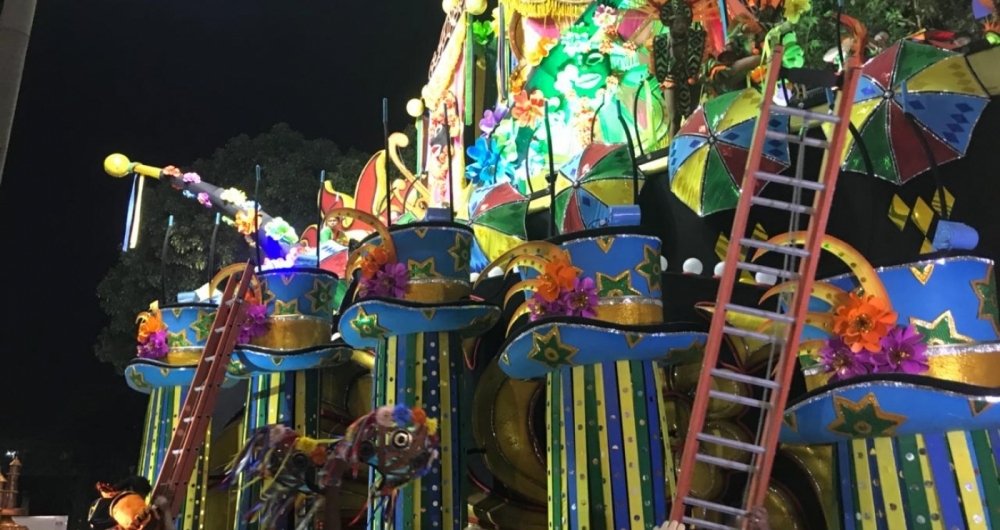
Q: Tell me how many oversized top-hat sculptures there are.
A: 5